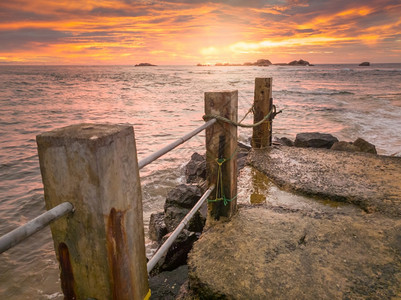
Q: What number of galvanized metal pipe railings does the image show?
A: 3